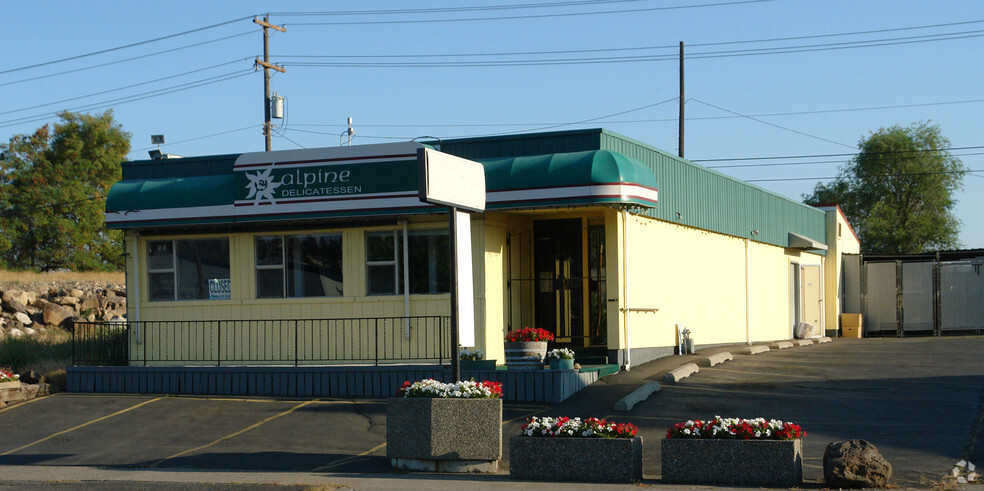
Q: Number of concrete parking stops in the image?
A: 7